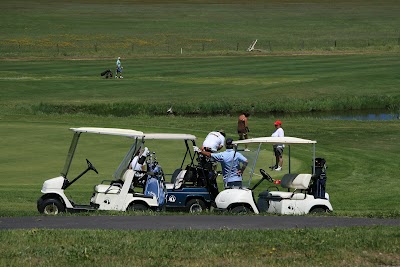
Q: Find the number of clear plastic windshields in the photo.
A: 3